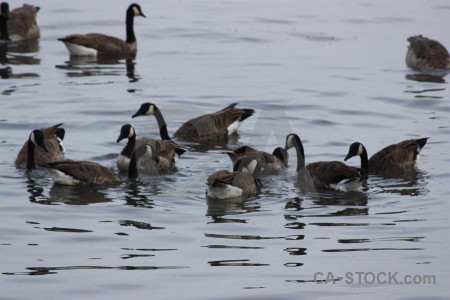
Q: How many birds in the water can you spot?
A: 11